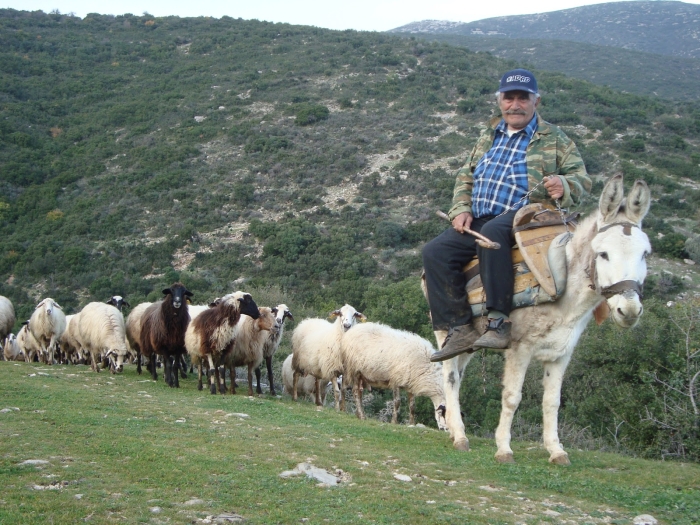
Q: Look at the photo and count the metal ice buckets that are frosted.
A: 0